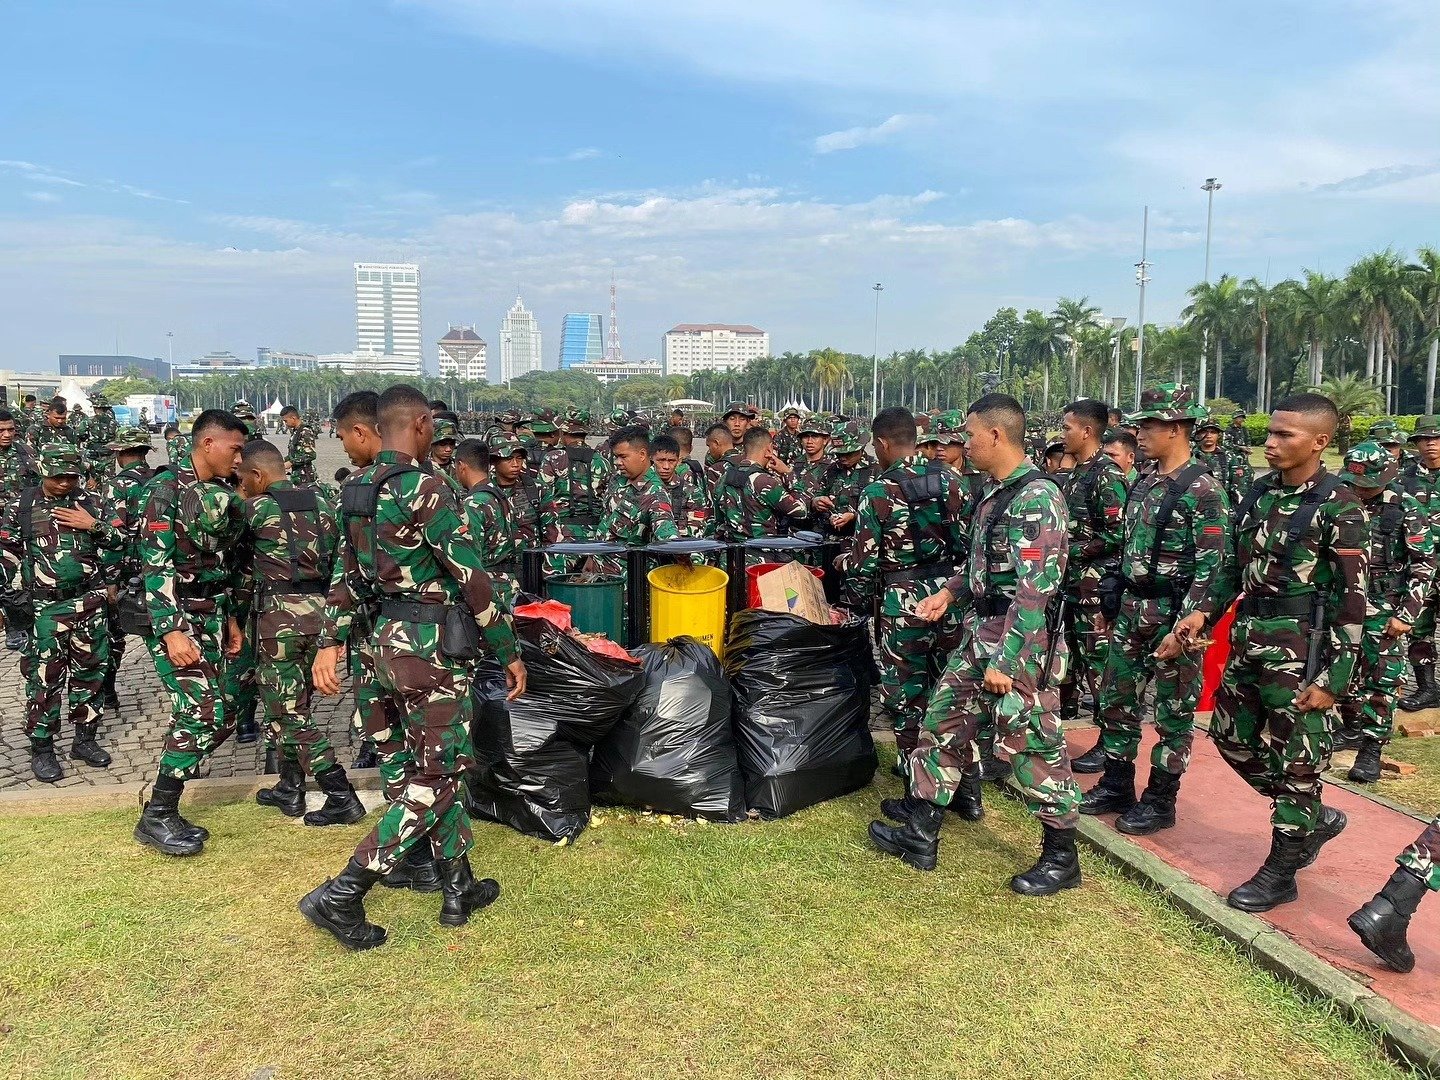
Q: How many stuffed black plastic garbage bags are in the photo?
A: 3